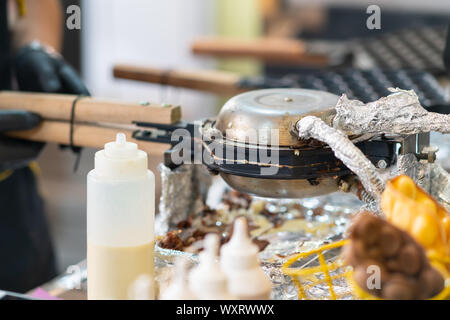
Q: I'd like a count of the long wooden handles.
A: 4